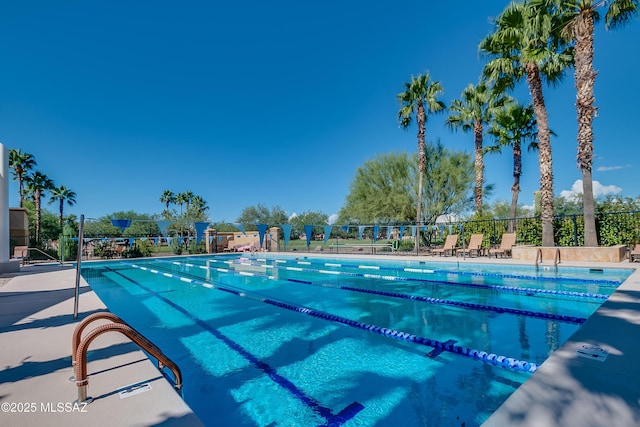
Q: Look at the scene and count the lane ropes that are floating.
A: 4